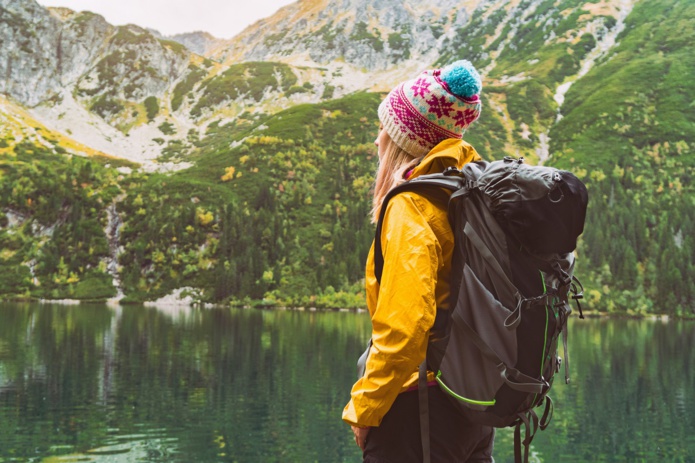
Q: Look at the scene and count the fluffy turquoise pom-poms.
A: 1